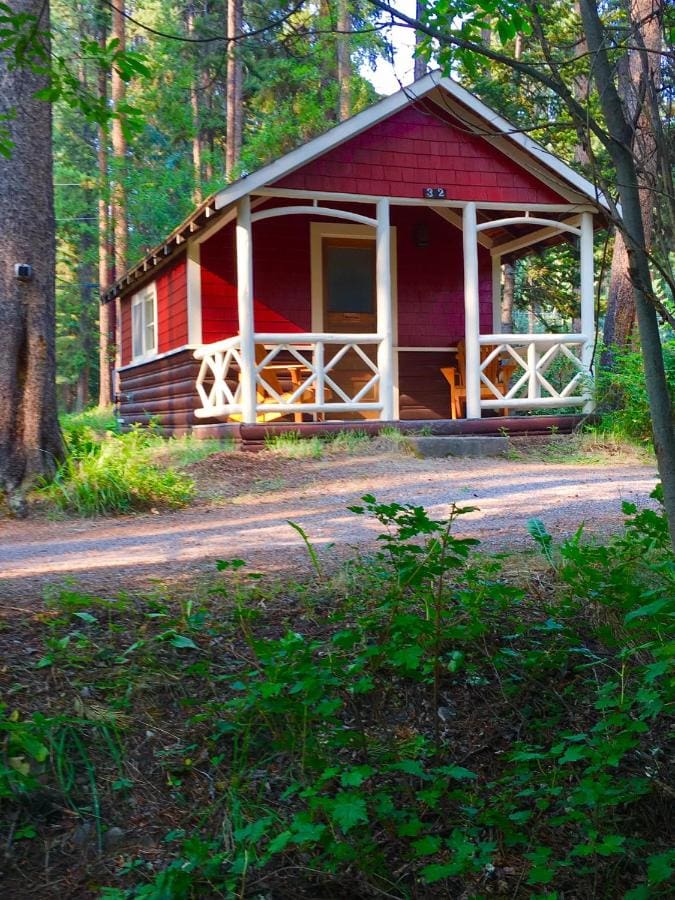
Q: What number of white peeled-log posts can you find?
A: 4